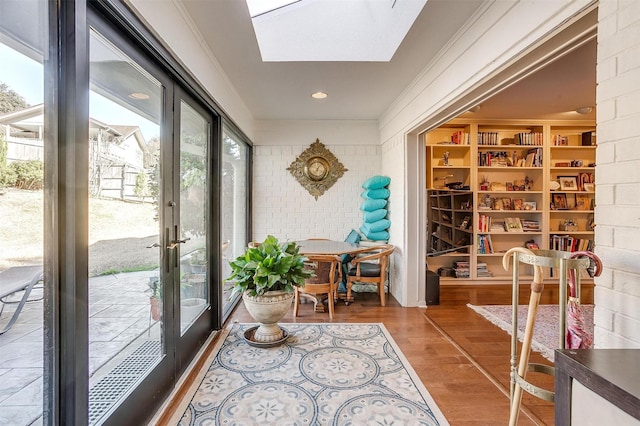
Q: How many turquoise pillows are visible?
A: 6